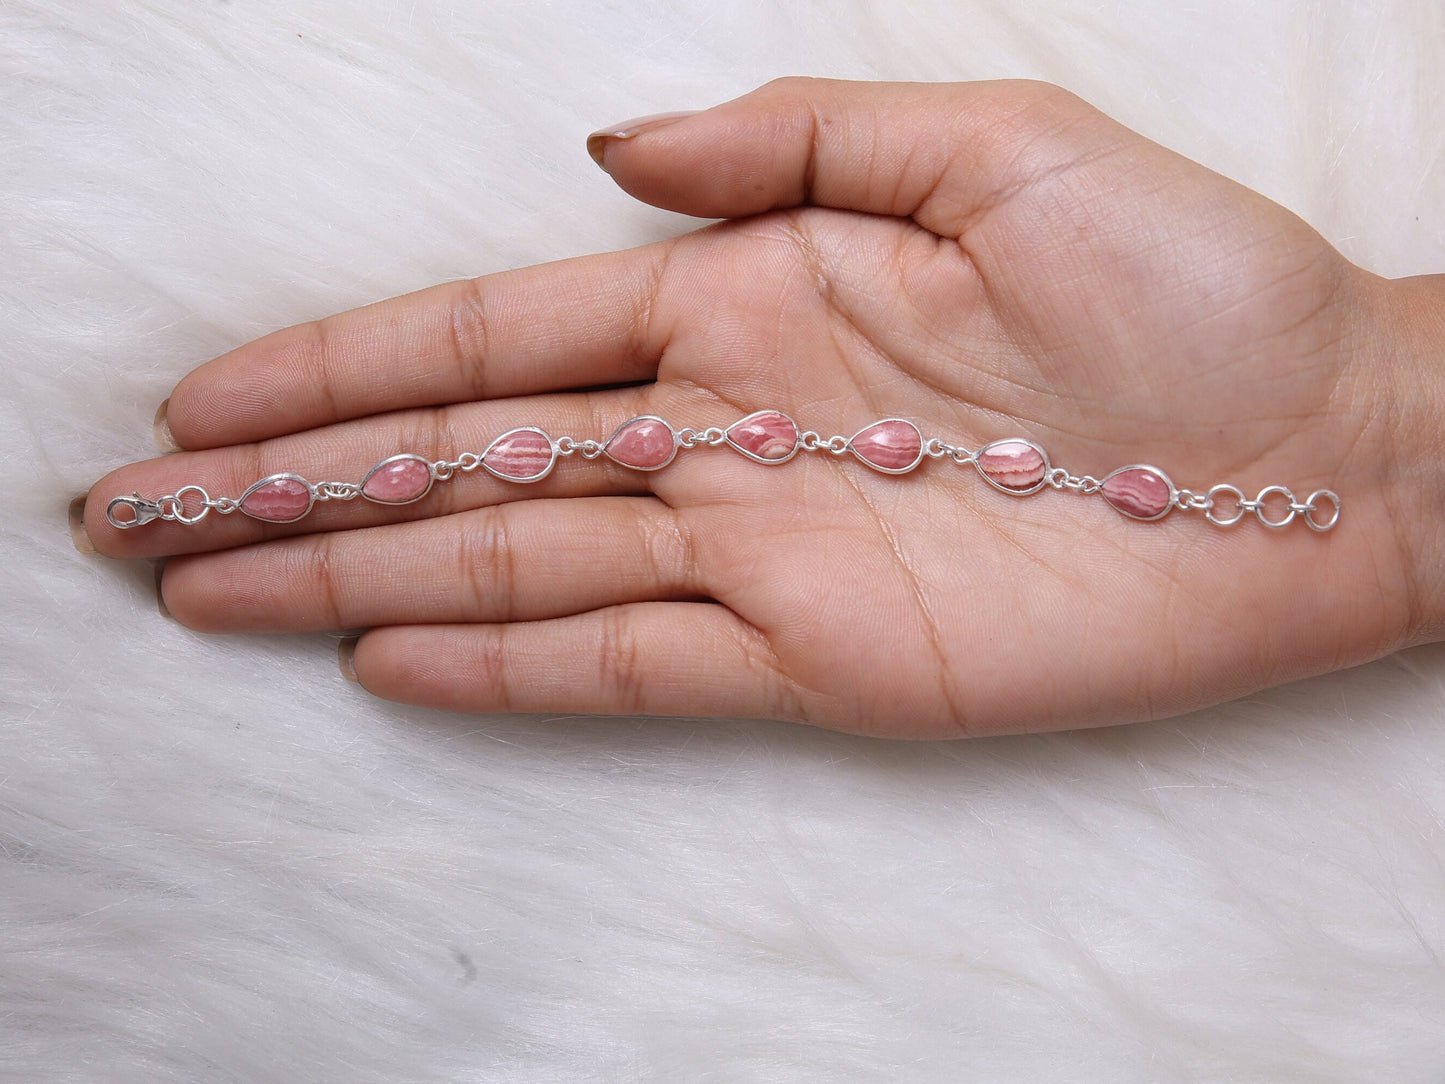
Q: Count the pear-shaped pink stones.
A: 8